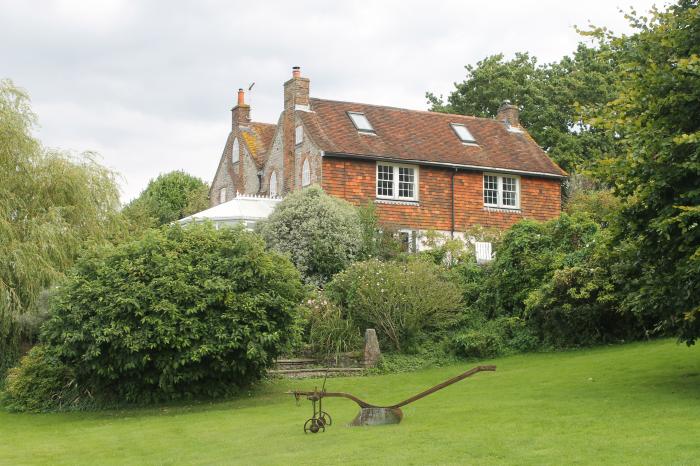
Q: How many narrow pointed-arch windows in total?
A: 3